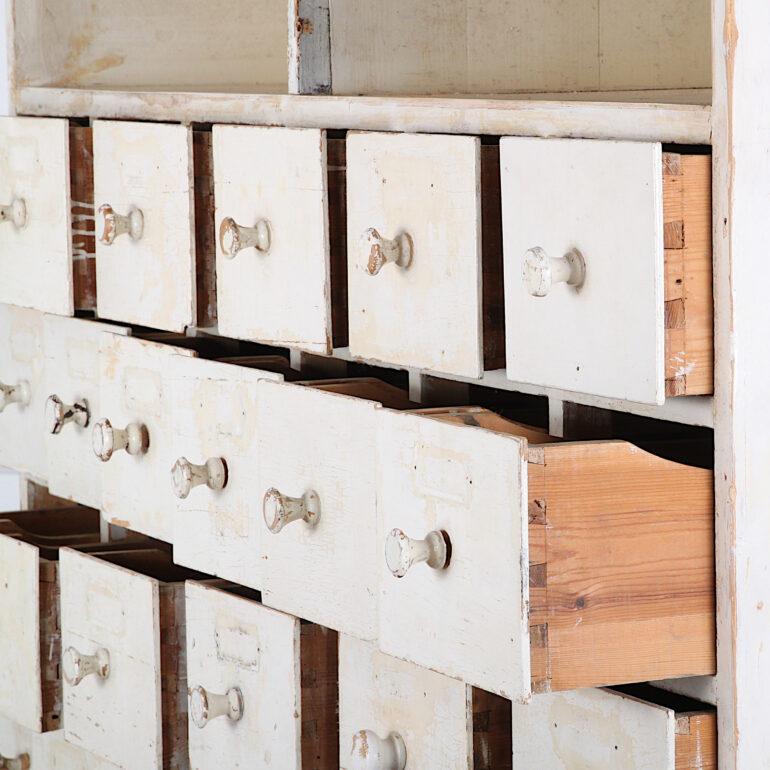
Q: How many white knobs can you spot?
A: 15